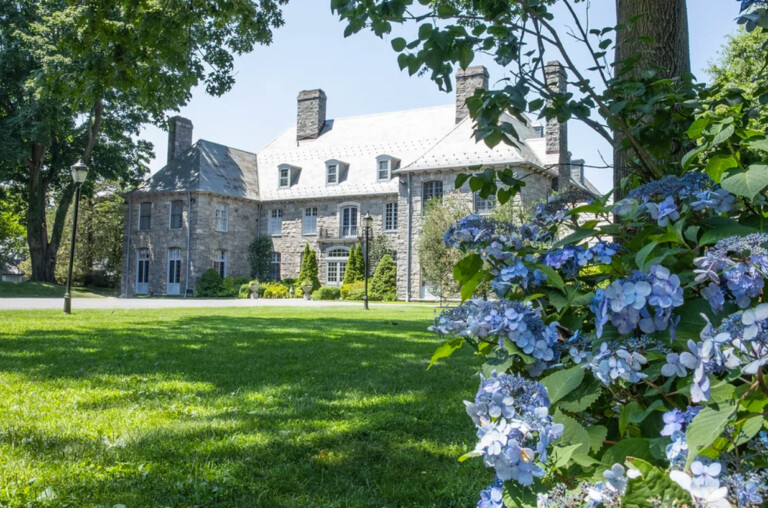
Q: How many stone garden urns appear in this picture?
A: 2